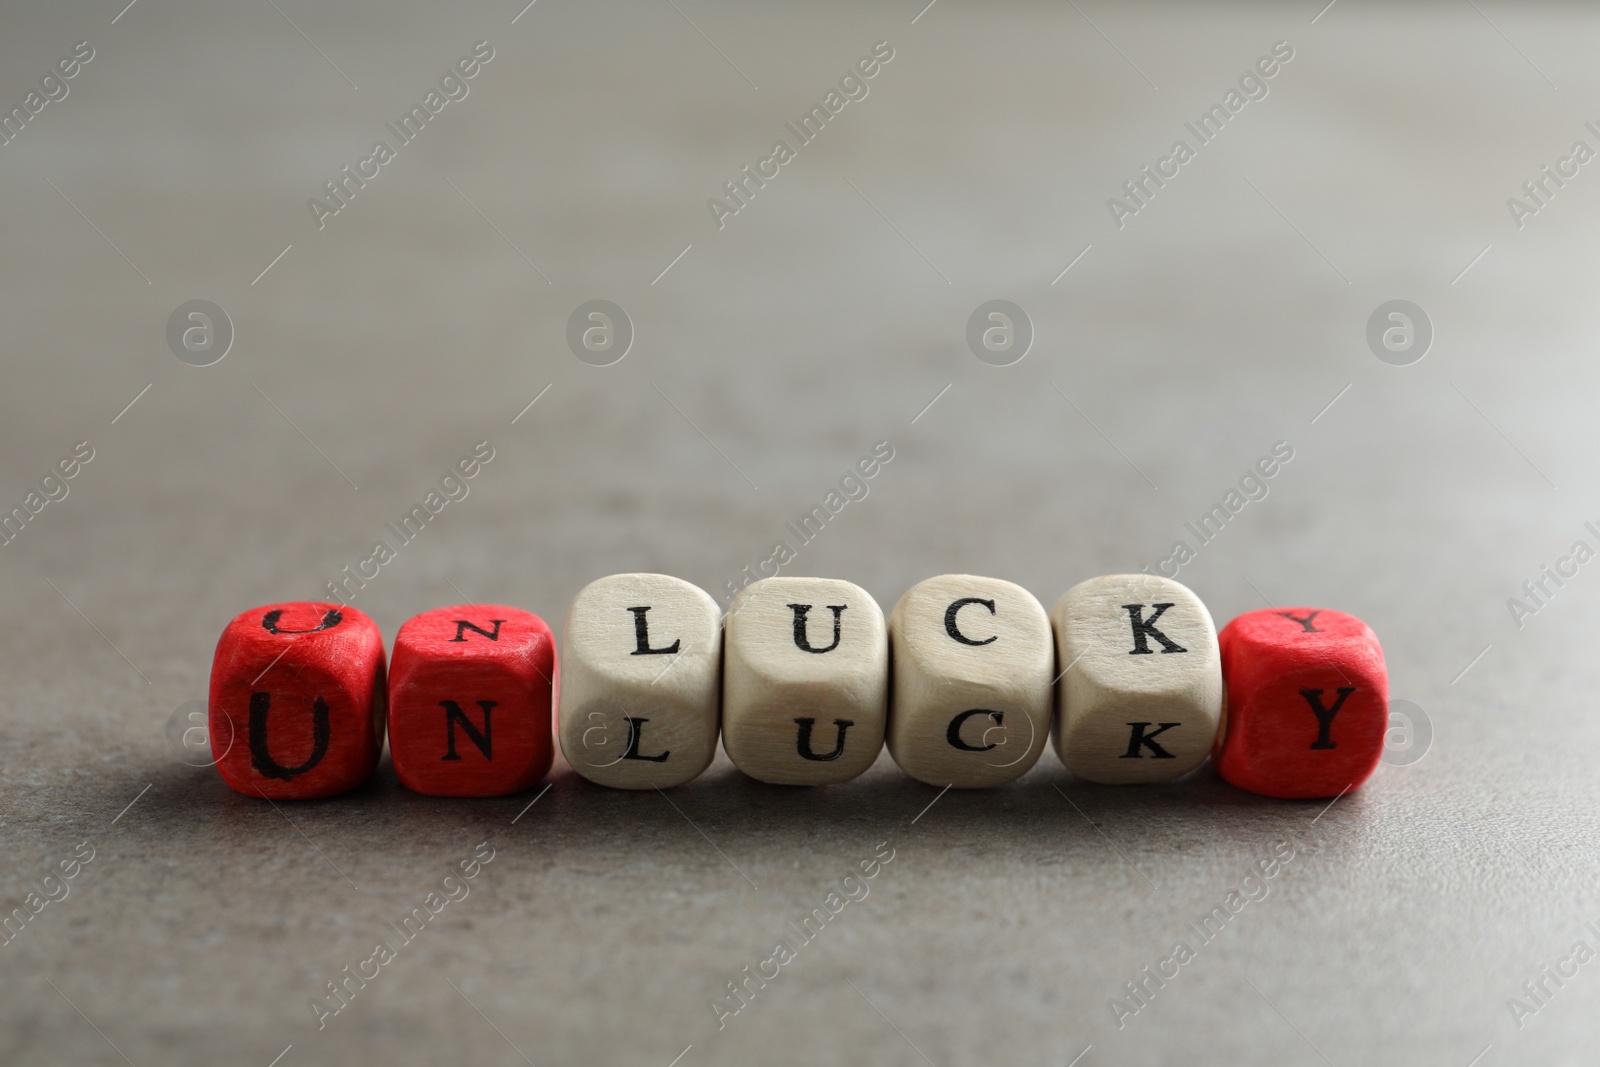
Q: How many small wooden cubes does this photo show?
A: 7